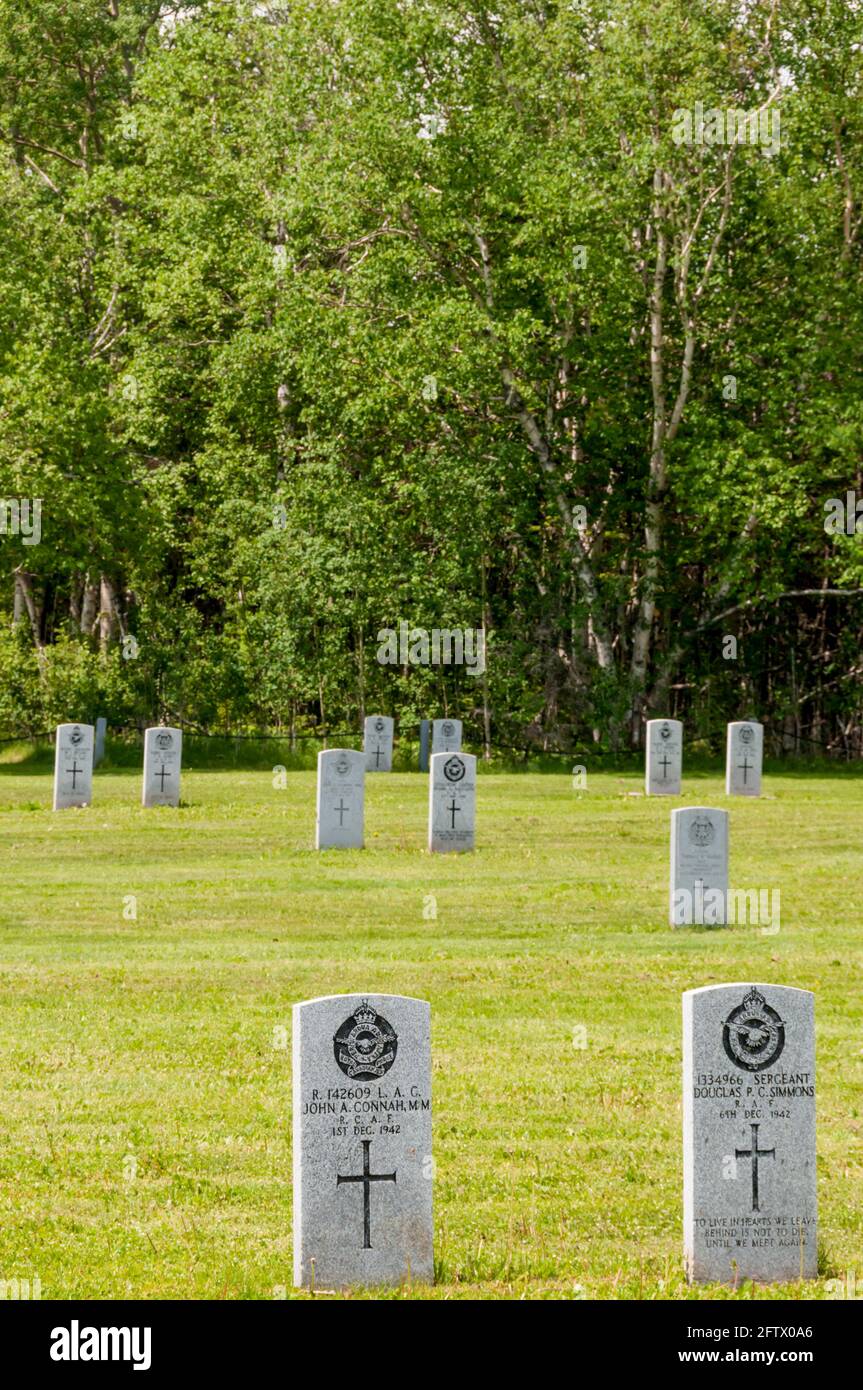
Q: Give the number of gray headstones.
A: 11